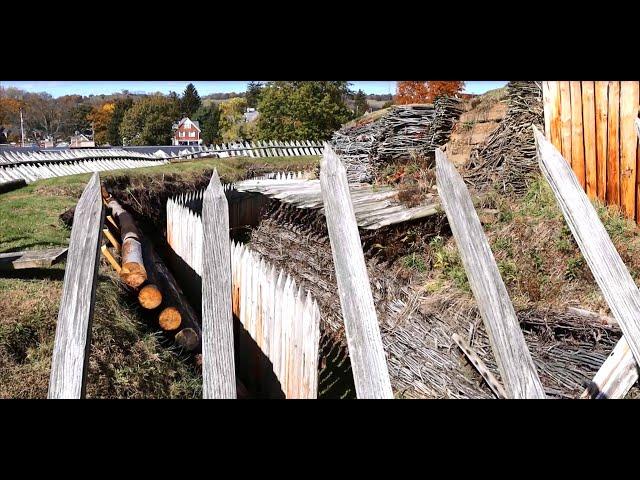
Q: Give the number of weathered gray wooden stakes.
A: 5